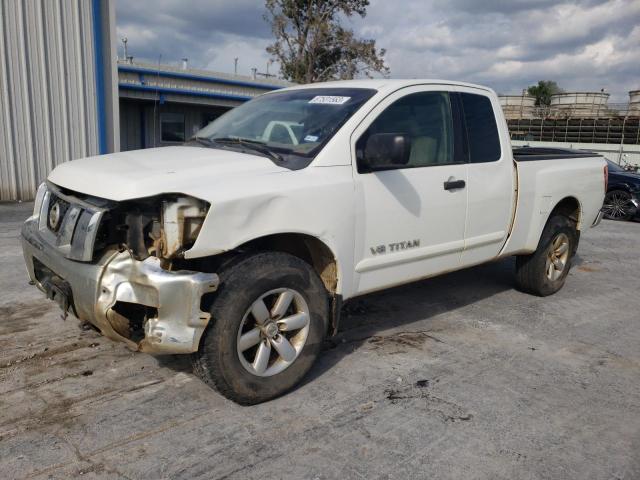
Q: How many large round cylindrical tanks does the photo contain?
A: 3